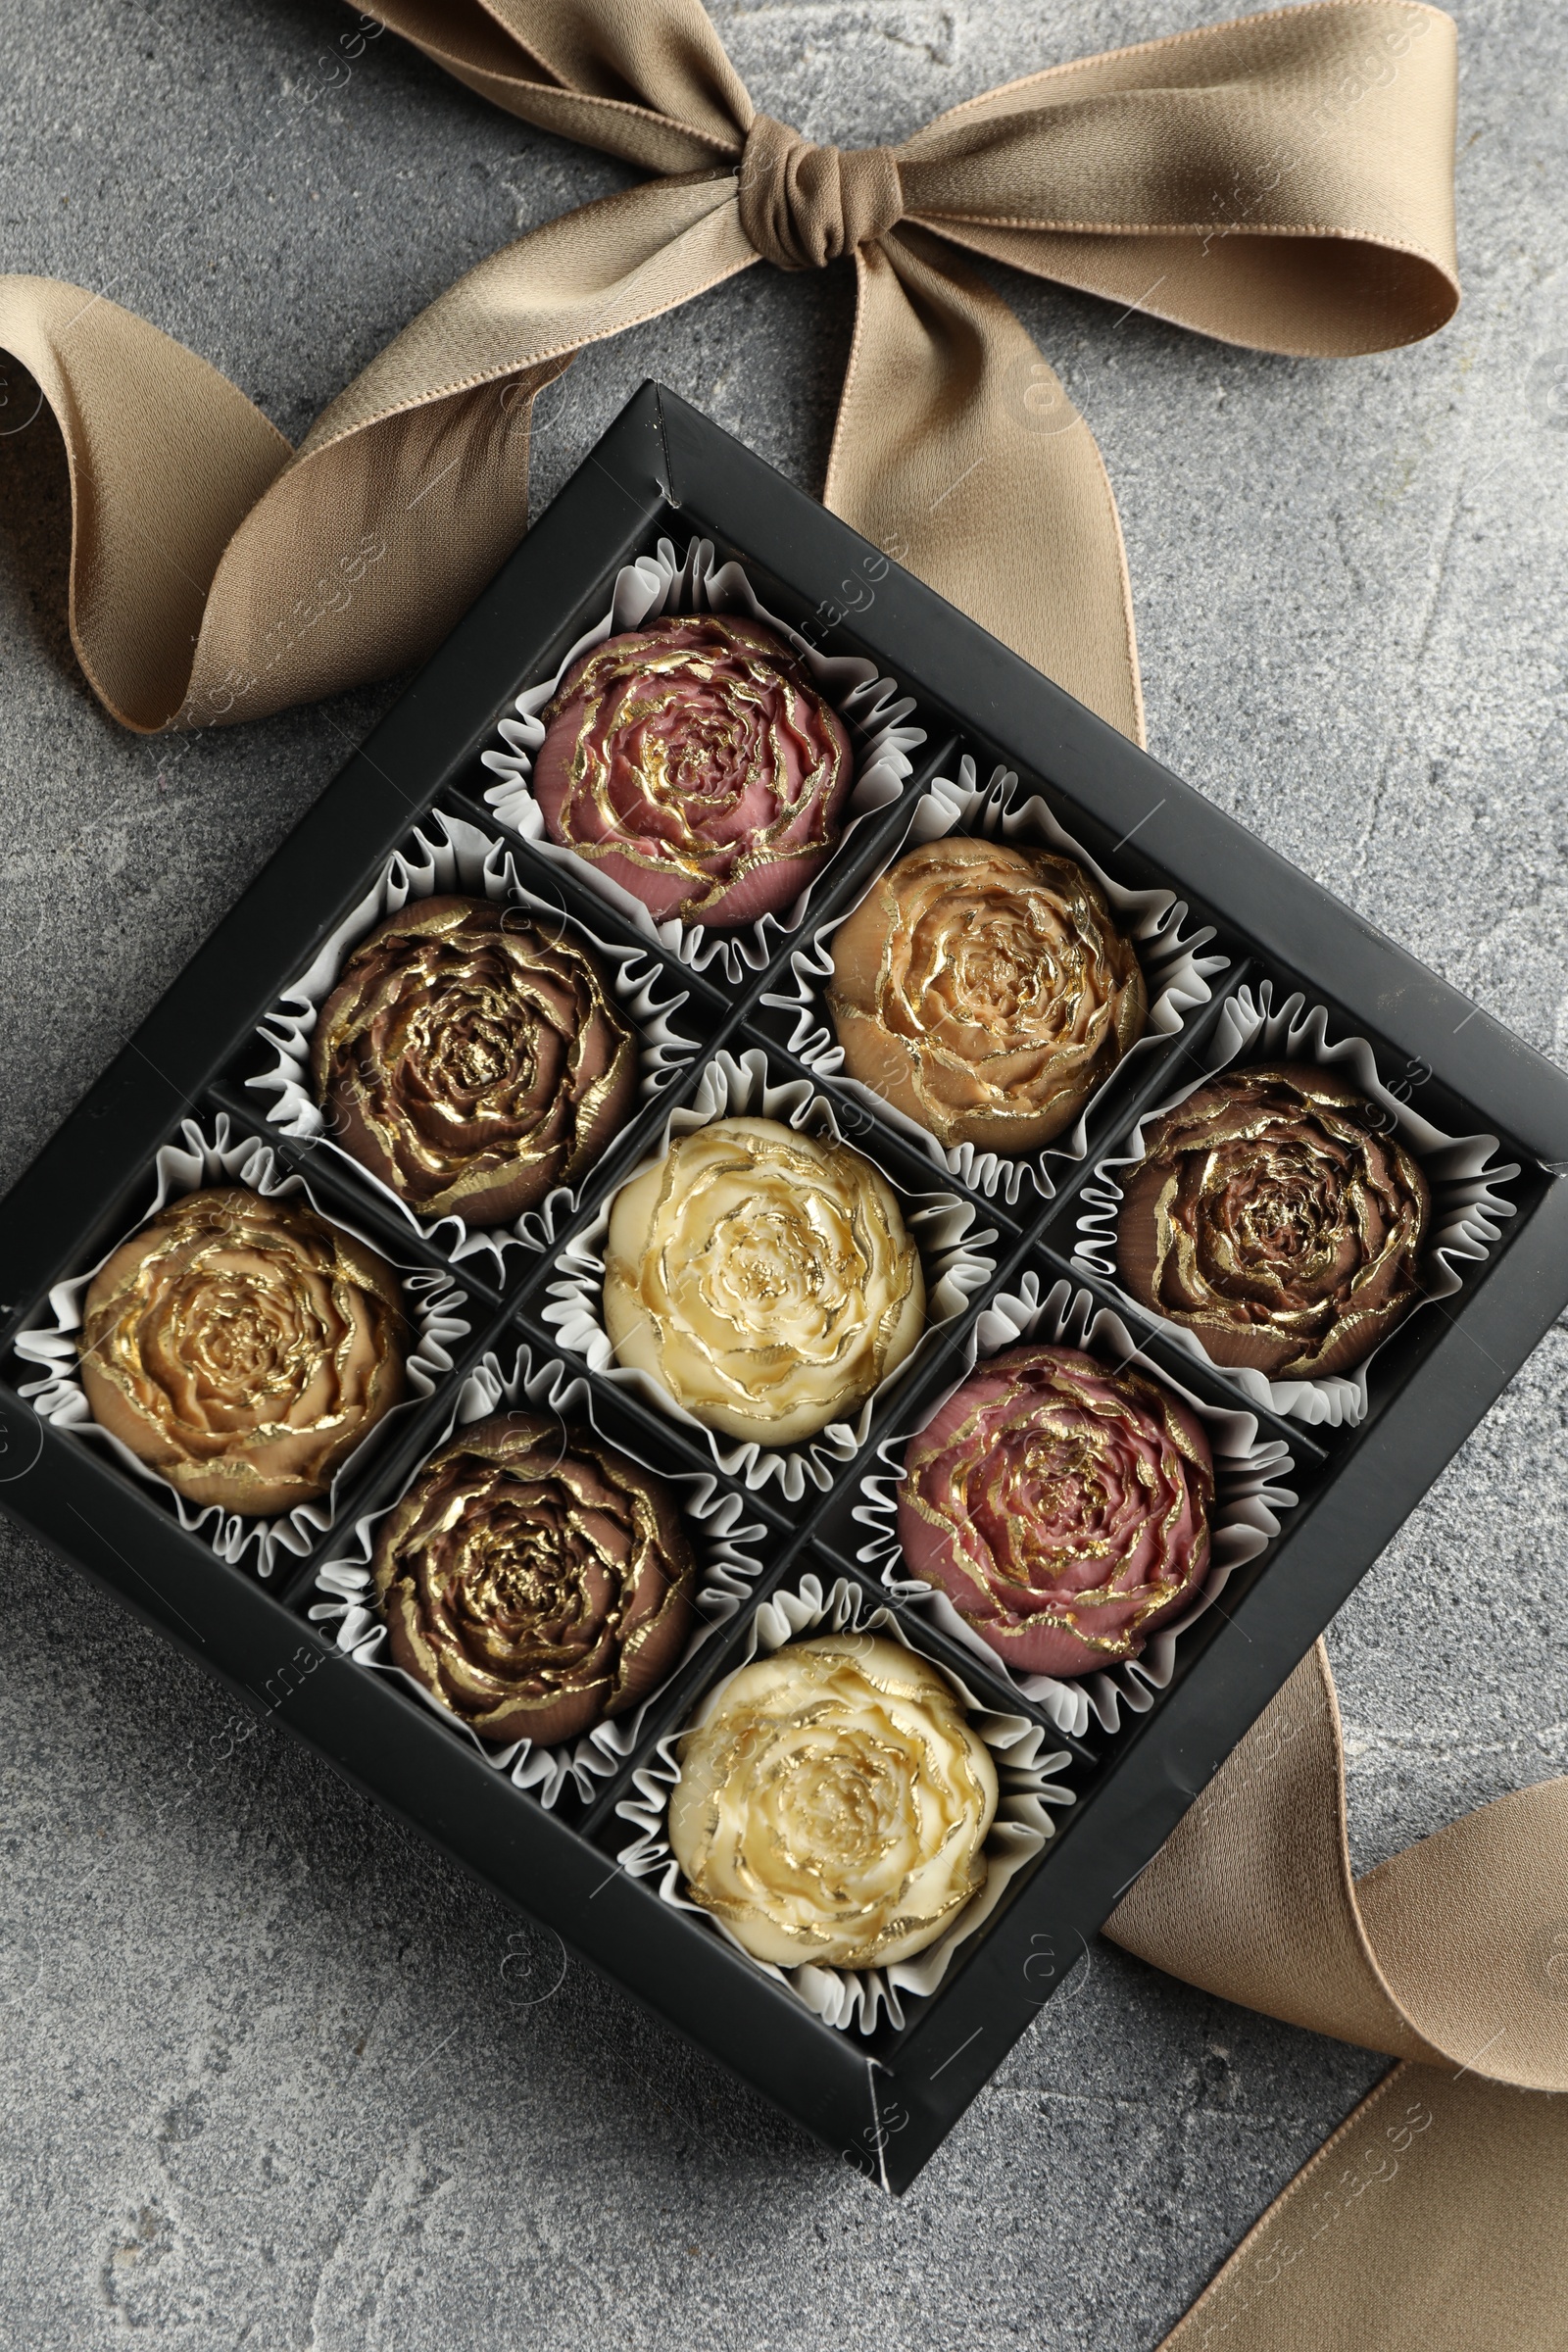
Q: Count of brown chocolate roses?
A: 3